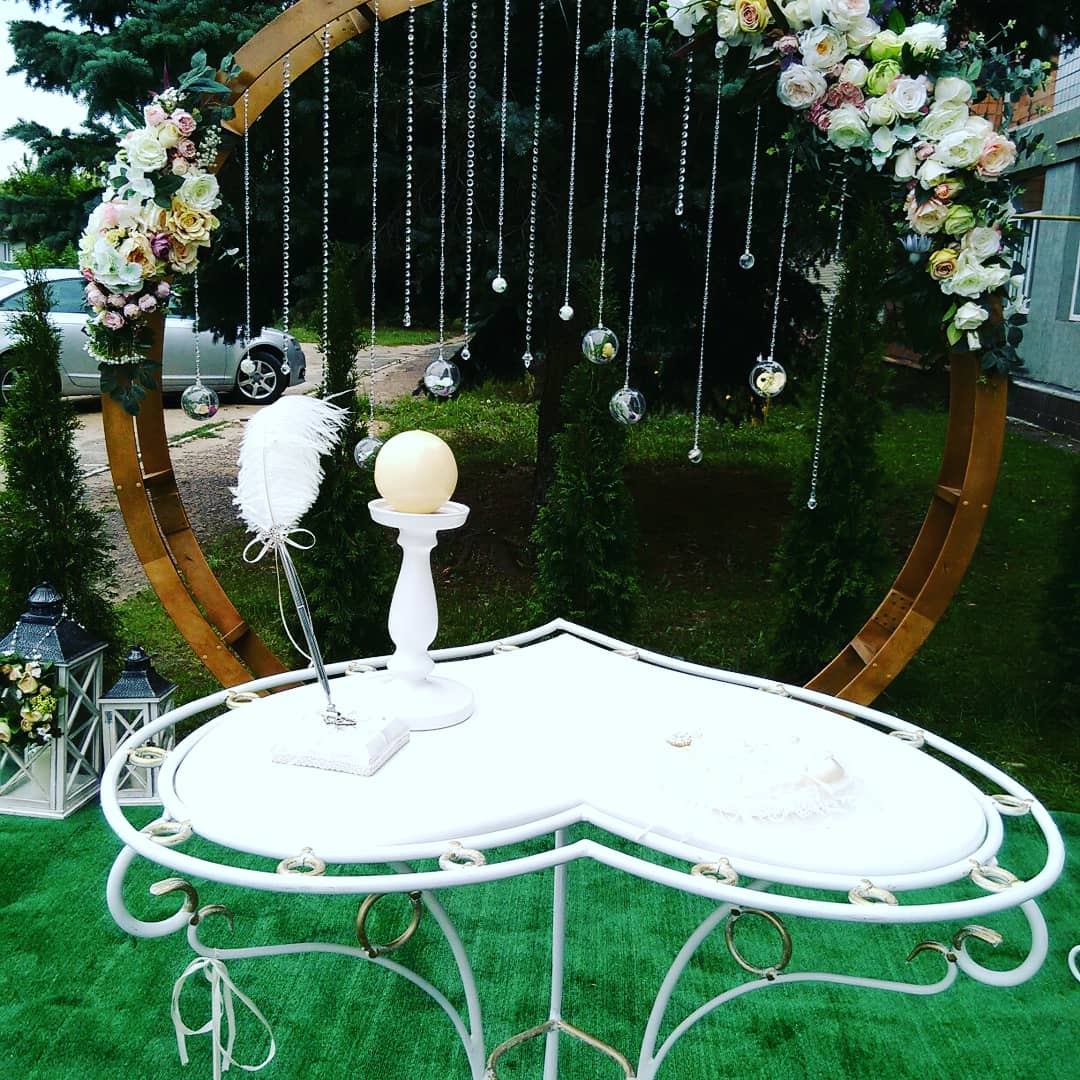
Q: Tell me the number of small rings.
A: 14